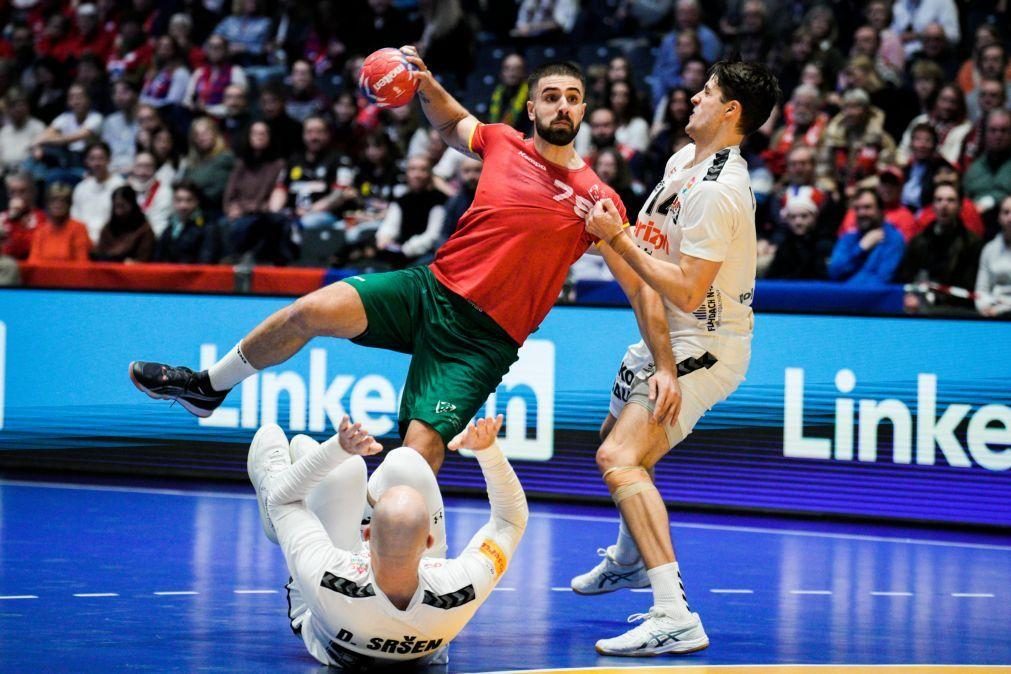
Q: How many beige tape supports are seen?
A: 2